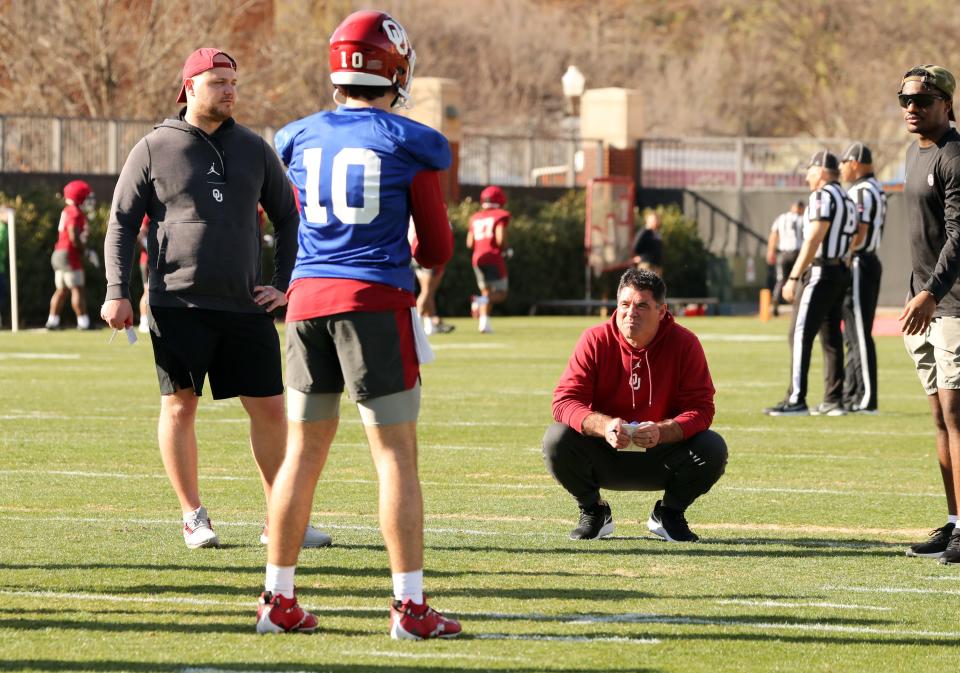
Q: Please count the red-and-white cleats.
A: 2